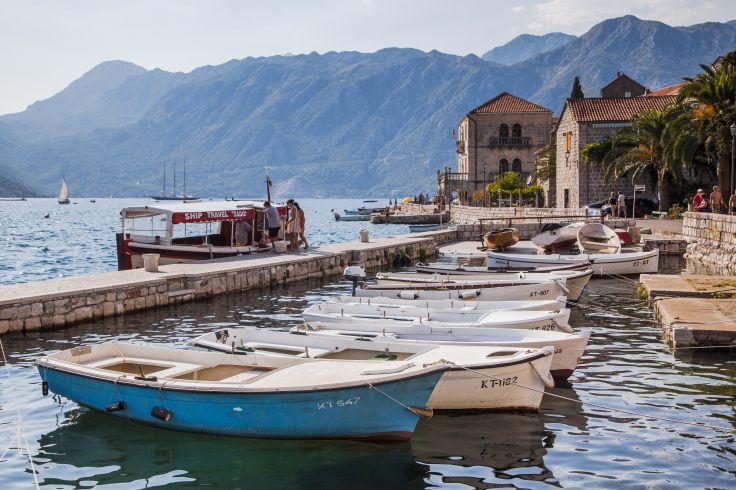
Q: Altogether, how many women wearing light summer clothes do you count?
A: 2